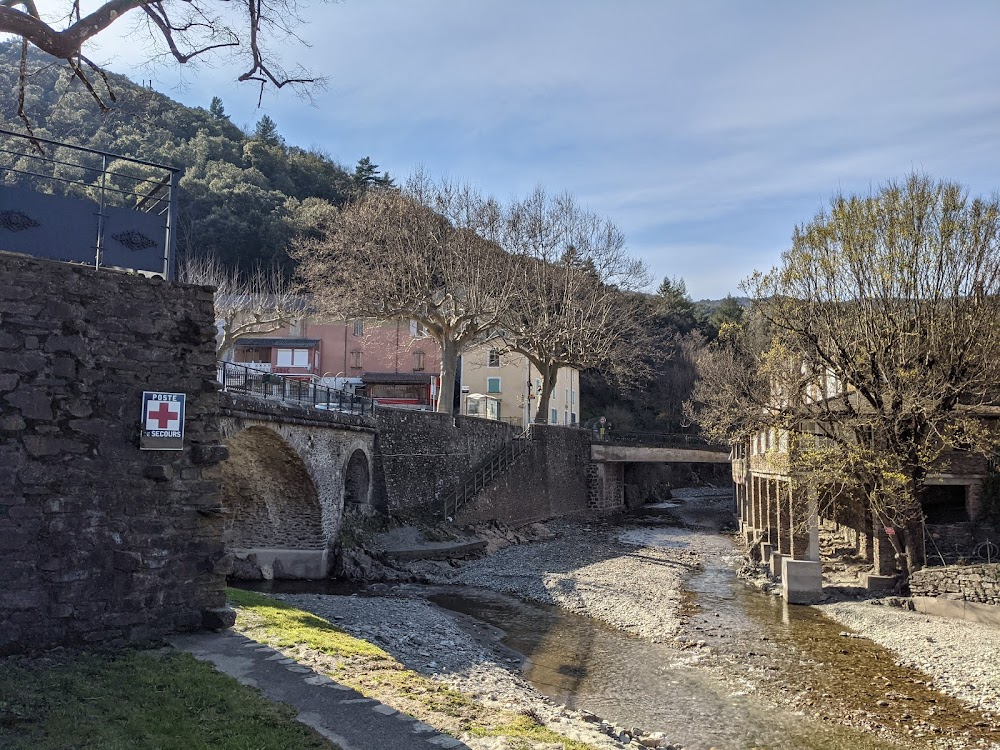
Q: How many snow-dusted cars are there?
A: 0